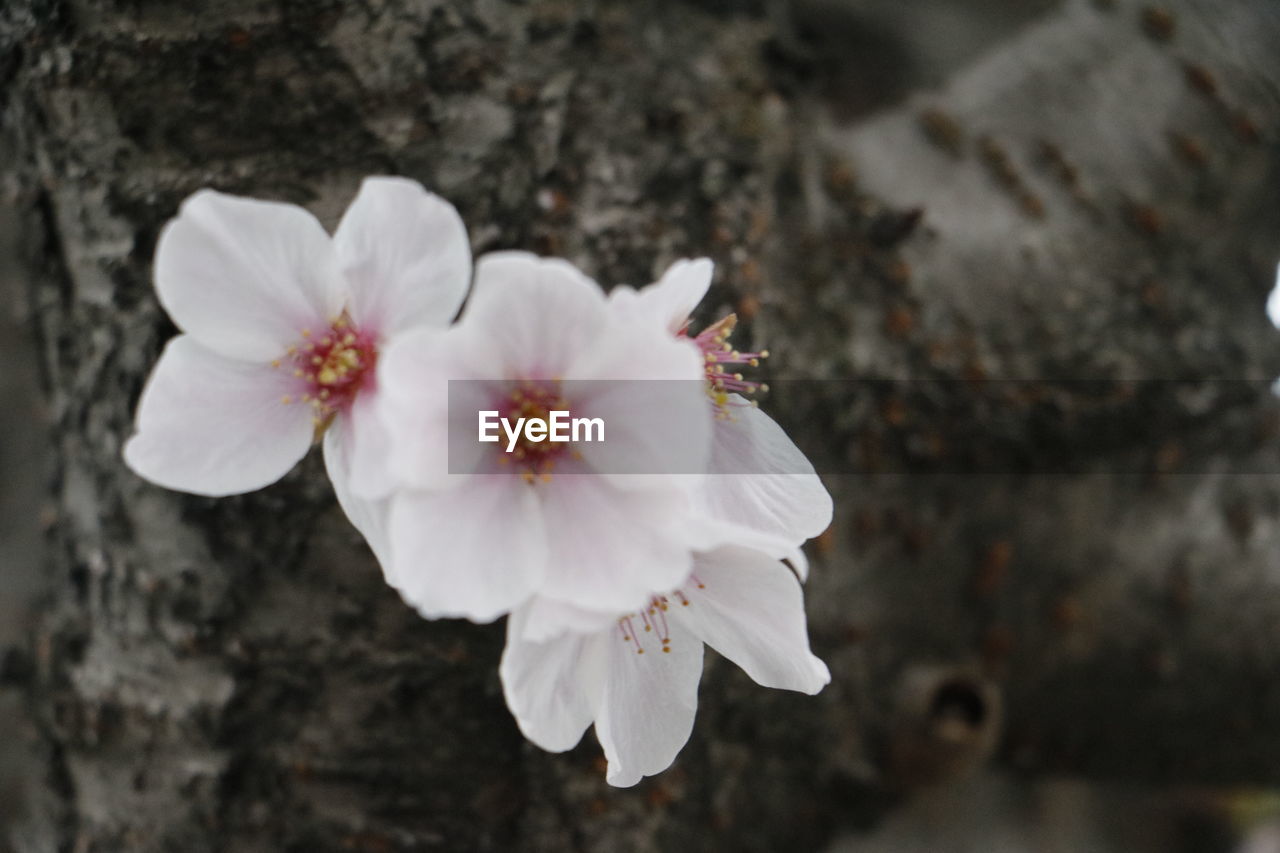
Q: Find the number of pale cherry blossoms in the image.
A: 4